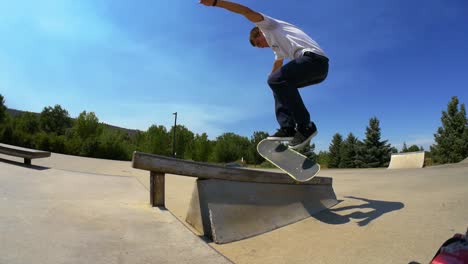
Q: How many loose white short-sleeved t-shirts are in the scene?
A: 1